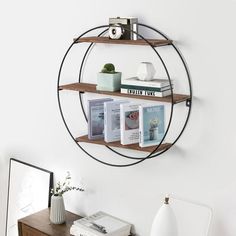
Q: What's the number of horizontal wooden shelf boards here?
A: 3